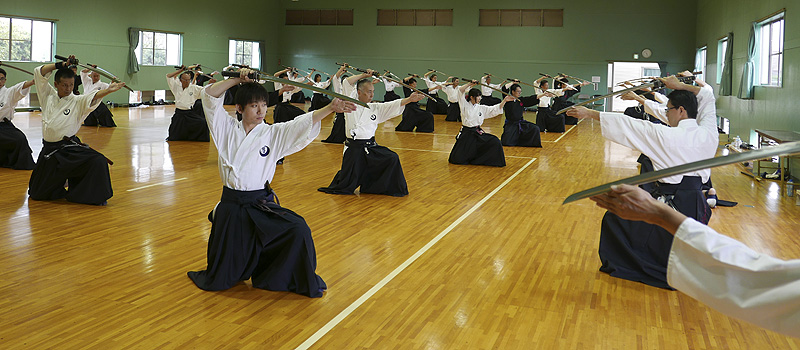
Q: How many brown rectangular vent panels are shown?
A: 3